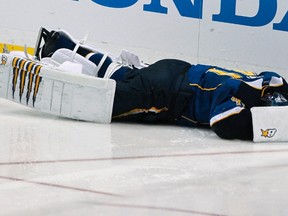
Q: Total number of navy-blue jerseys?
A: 1